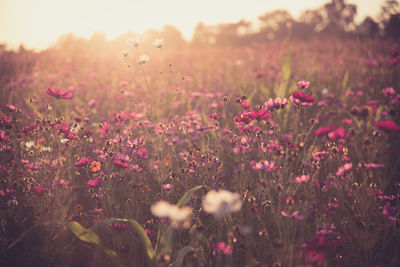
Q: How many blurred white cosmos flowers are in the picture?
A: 2